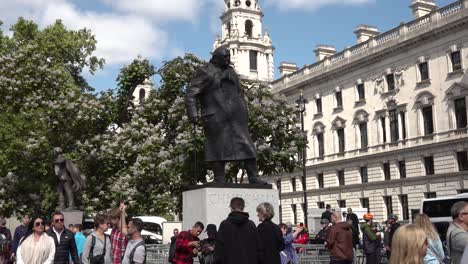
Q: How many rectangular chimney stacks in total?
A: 4